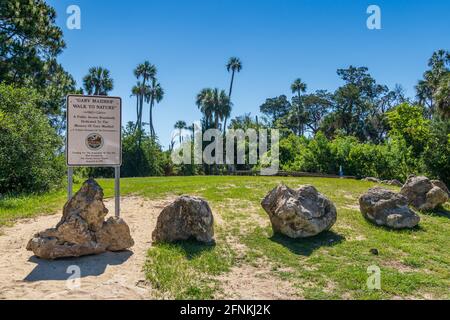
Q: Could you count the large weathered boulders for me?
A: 5